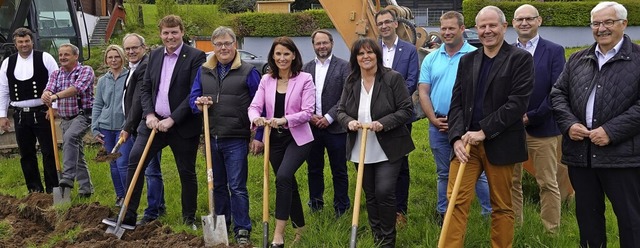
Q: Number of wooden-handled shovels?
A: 7